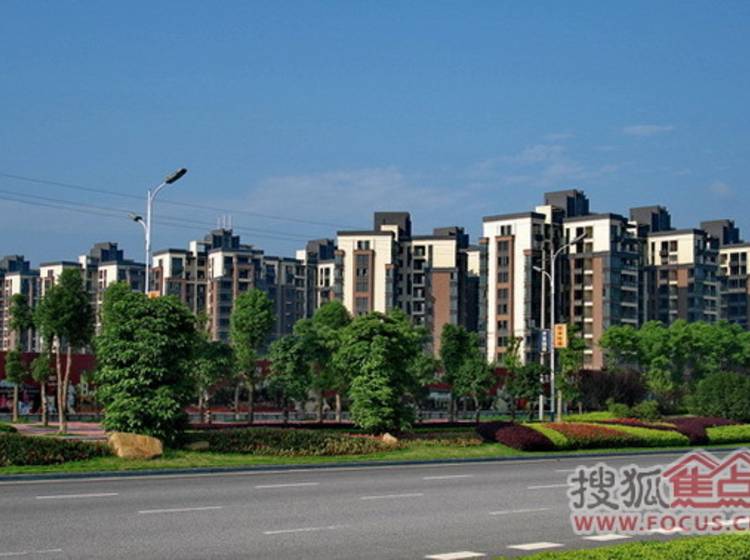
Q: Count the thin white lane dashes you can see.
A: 10